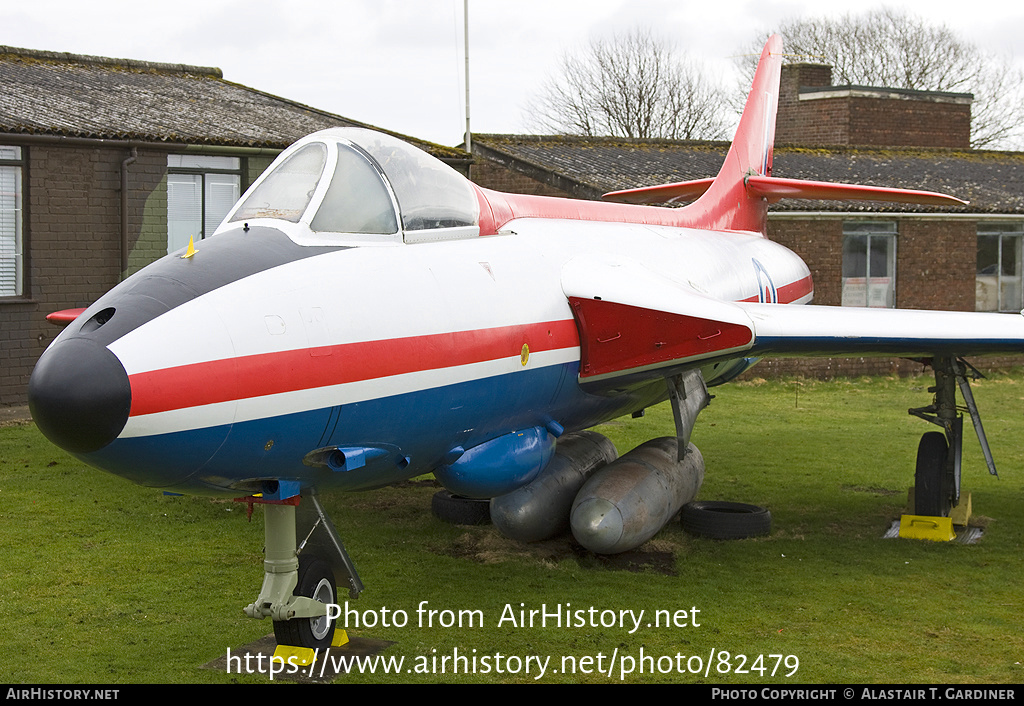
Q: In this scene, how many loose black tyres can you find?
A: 2